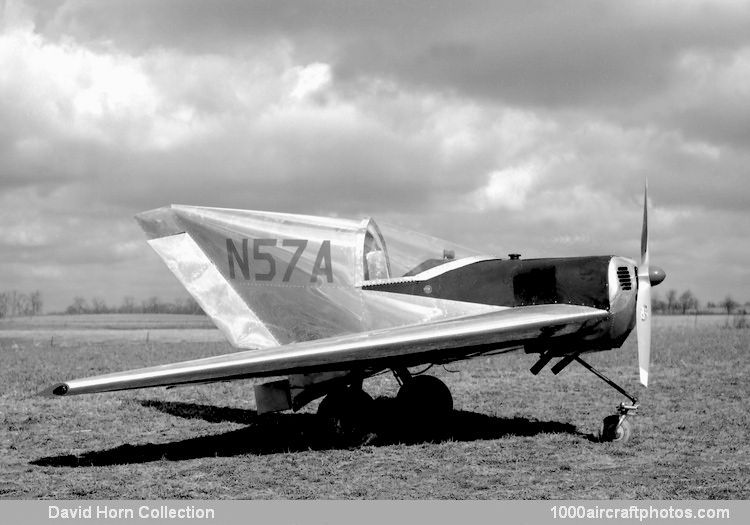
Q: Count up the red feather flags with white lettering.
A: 0